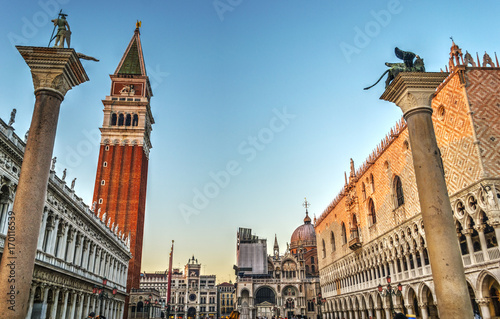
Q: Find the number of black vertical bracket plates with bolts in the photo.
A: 0